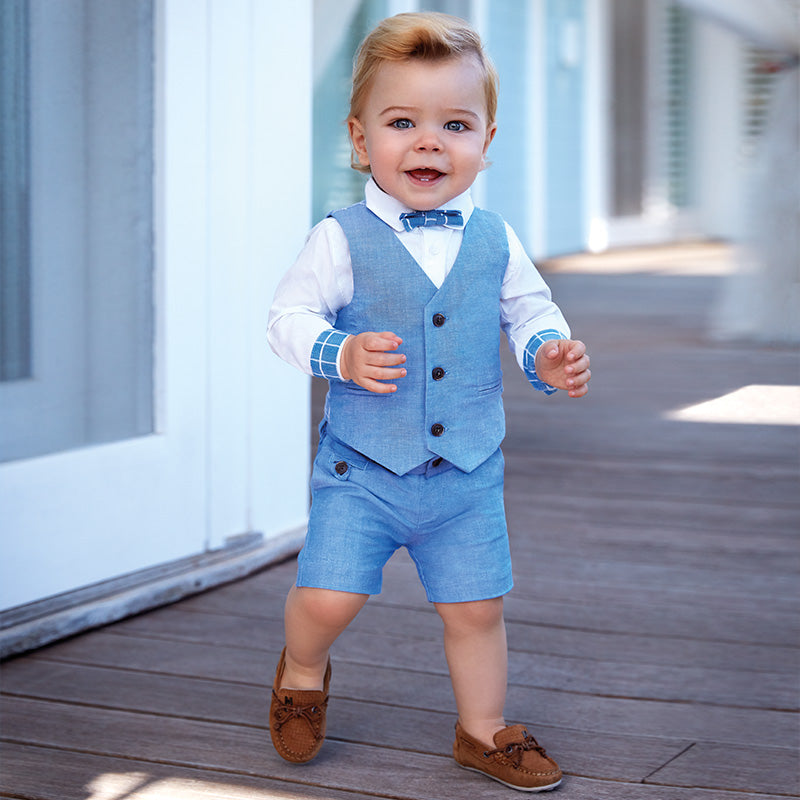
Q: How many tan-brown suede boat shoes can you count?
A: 2